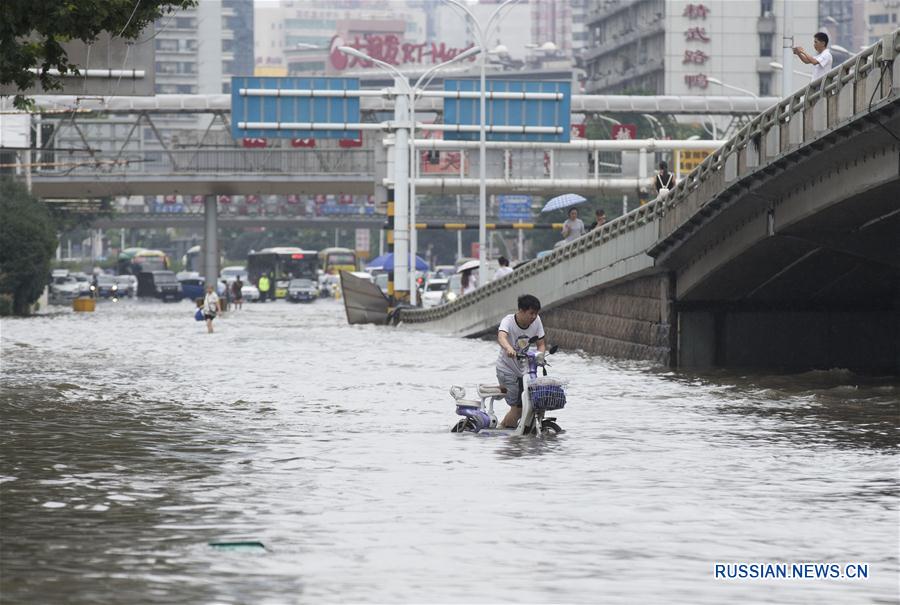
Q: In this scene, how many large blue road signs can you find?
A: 2